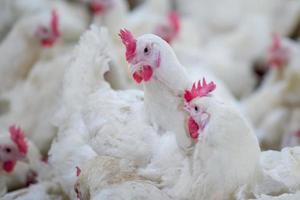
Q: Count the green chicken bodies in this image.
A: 0